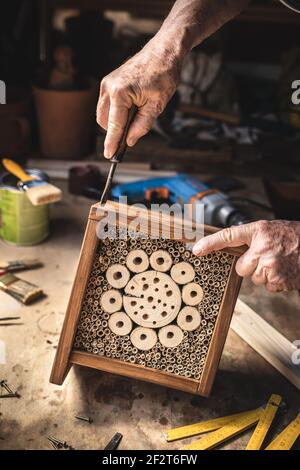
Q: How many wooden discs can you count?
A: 11